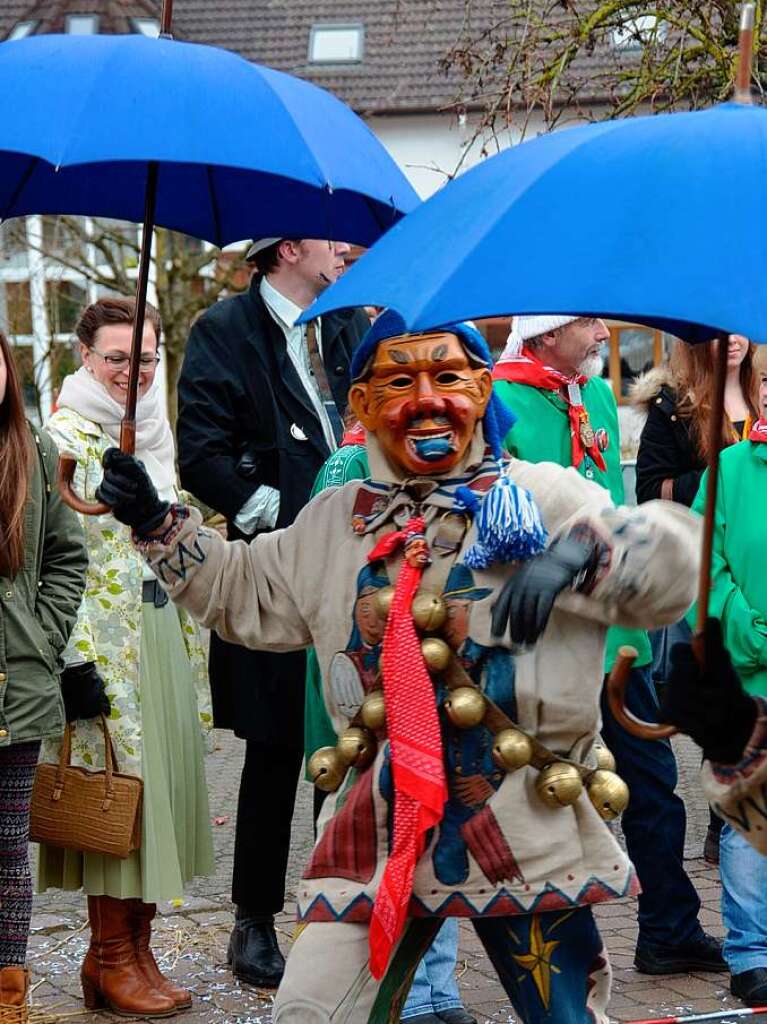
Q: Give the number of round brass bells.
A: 11